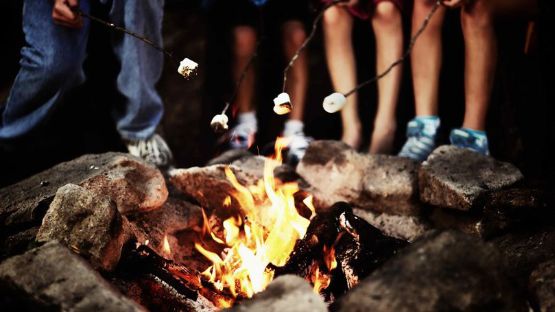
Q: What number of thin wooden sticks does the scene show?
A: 4